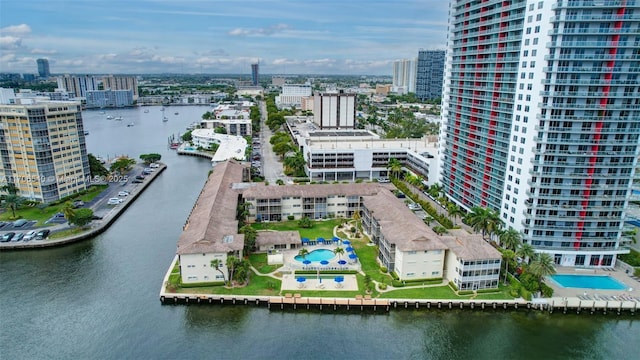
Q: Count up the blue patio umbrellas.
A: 11